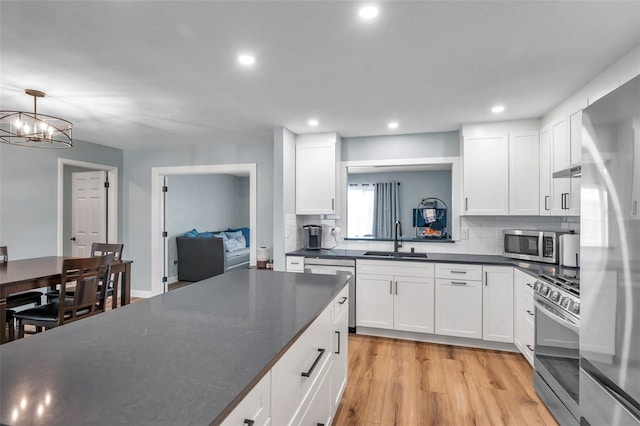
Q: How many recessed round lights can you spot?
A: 5